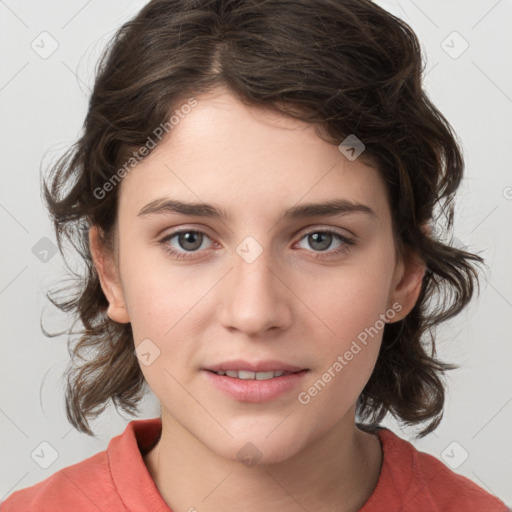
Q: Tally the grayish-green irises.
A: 2